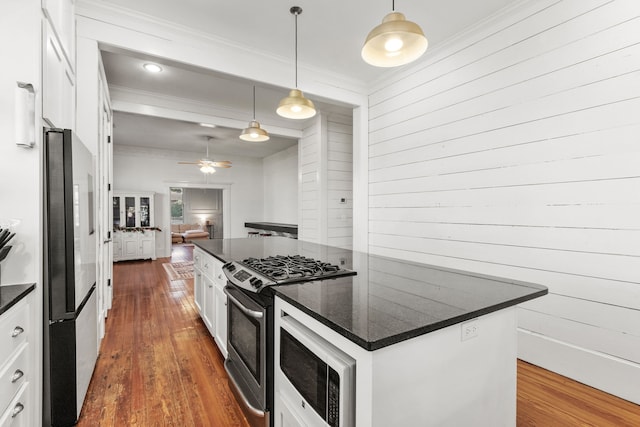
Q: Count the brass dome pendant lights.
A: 3